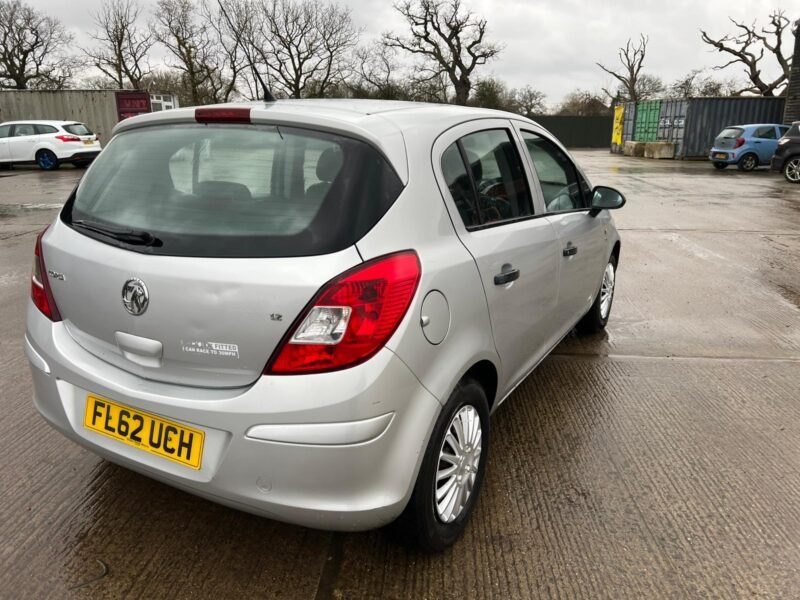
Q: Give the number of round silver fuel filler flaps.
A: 1